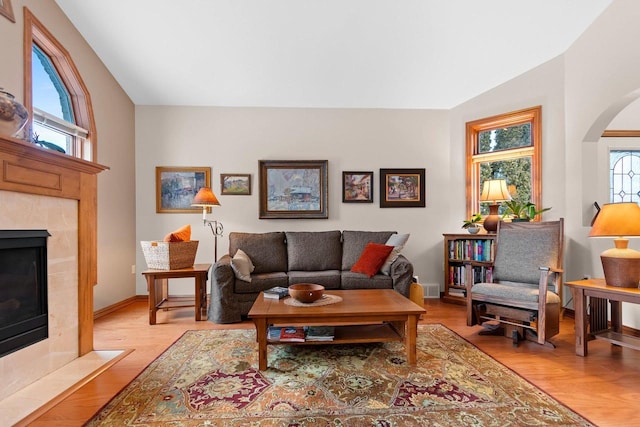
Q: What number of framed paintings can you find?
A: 5